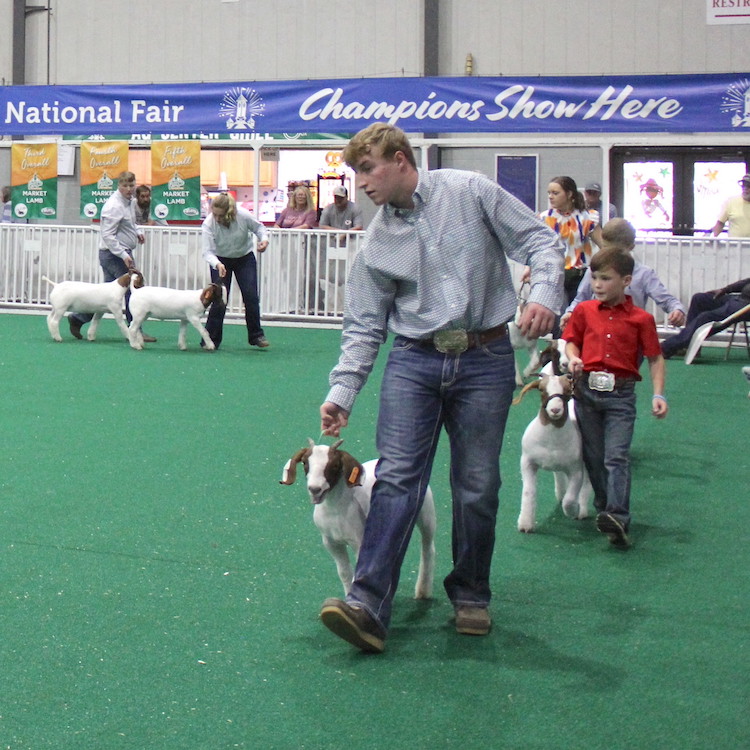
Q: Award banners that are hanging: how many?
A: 3